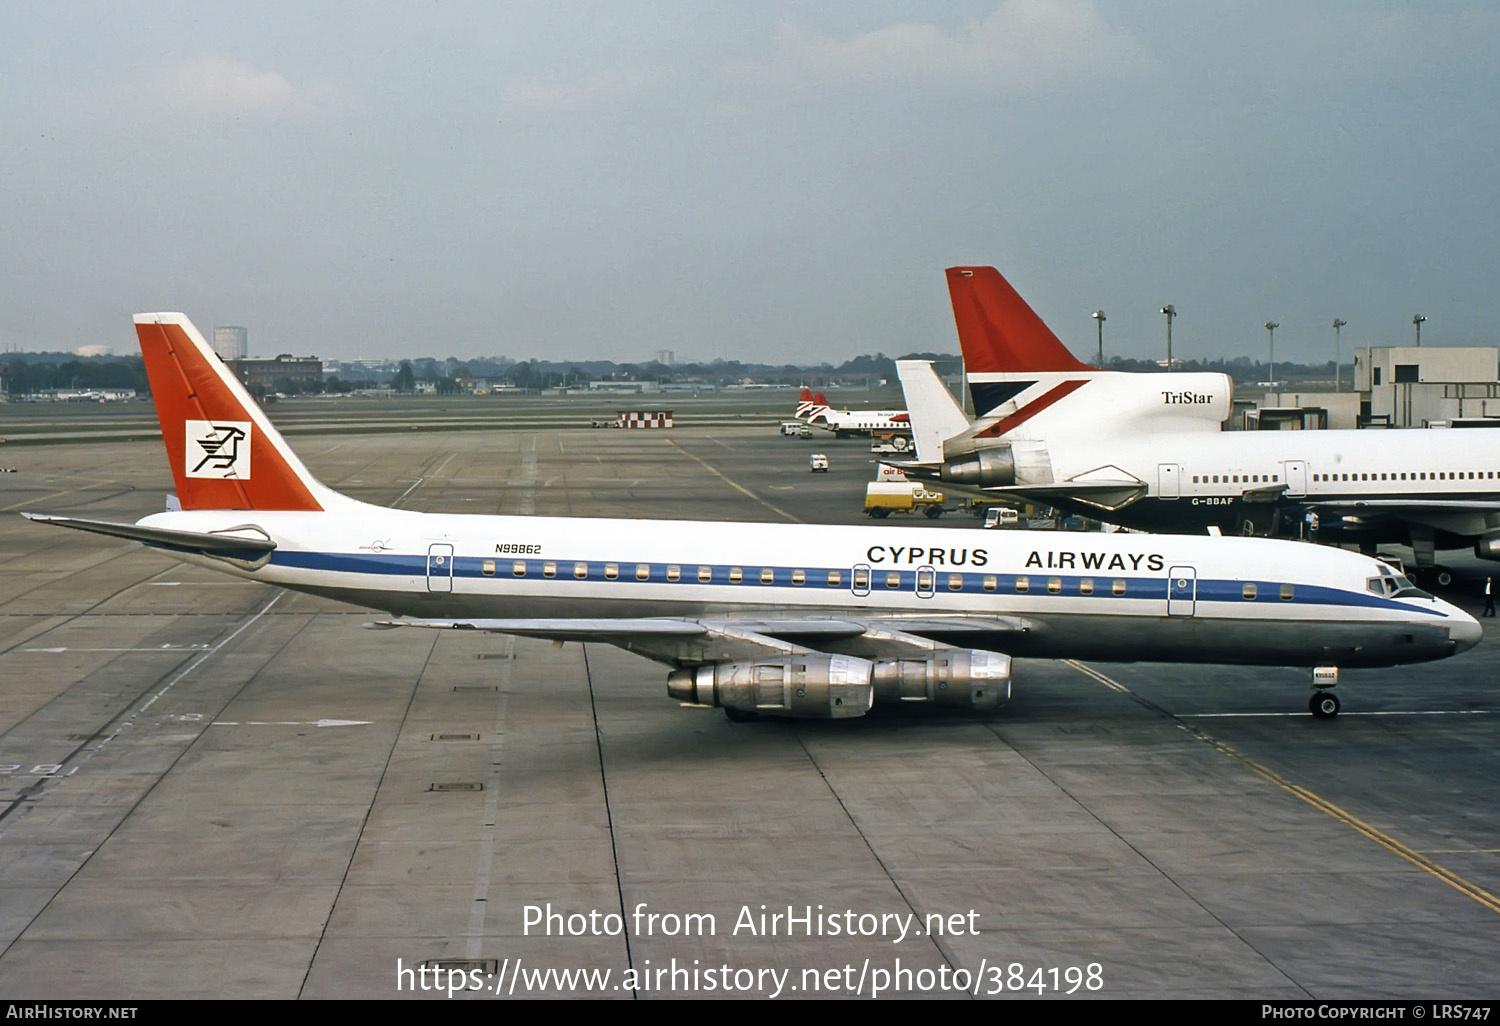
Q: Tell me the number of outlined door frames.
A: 6